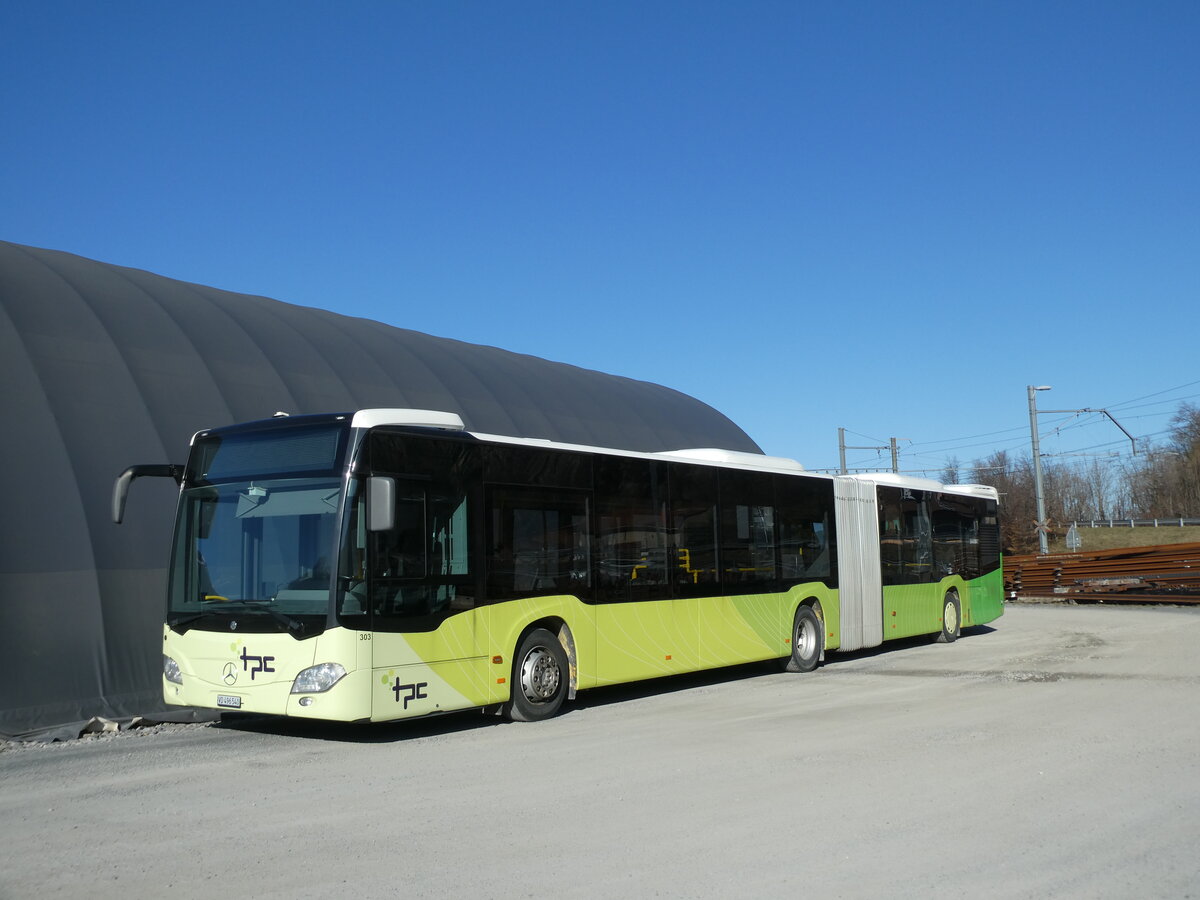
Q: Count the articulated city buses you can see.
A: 1